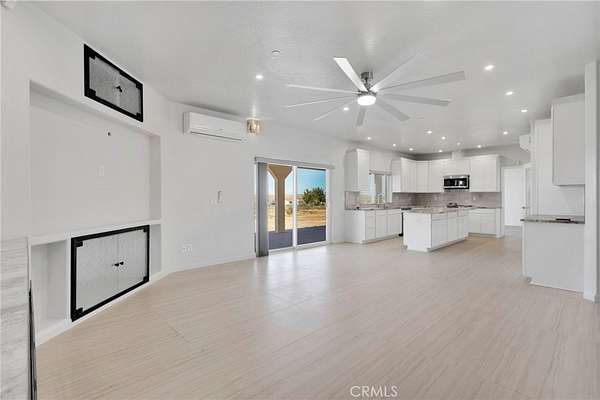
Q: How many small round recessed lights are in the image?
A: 14